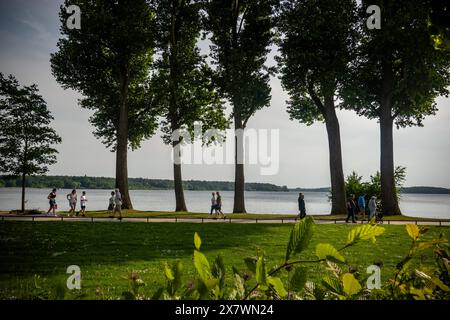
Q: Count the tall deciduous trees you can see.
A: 5